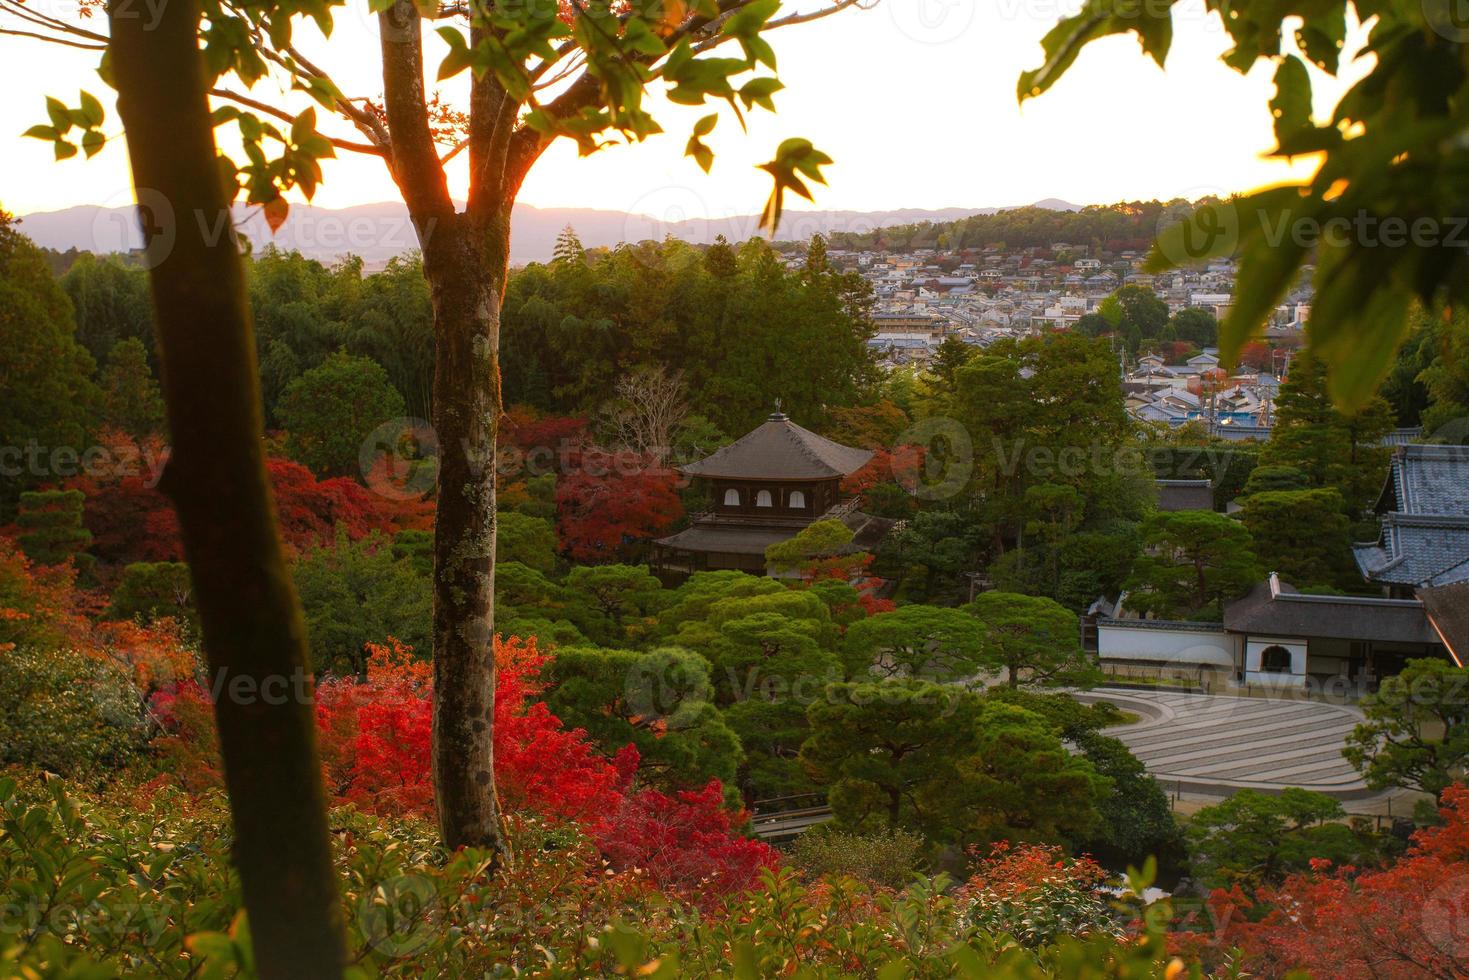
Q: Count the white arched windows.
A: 3